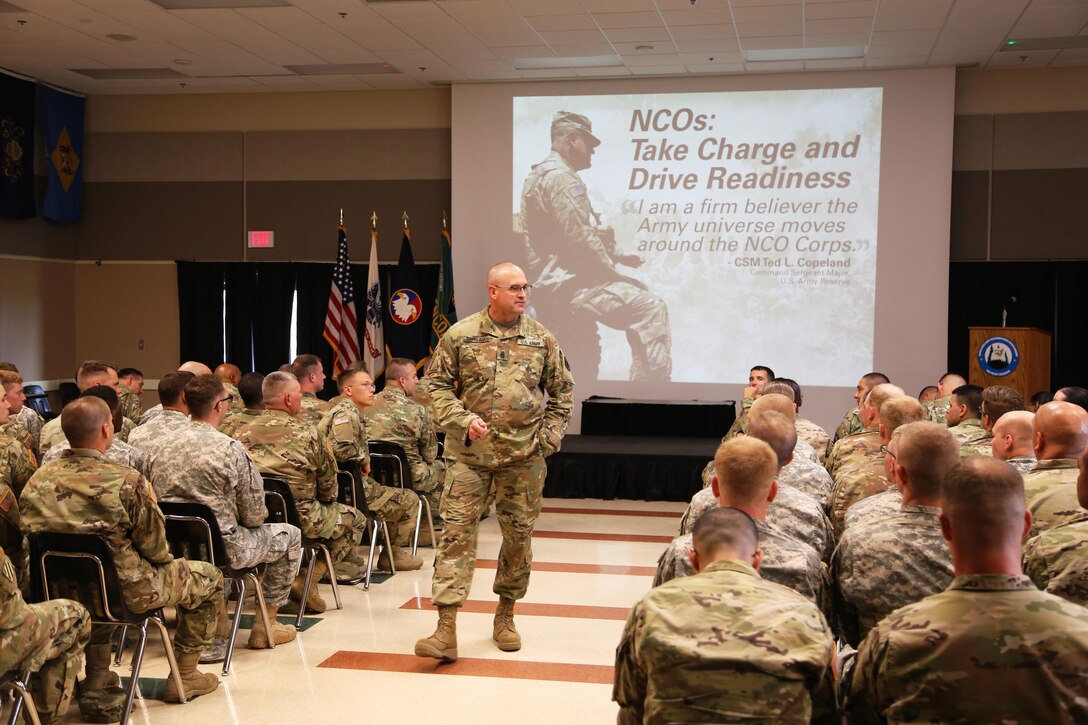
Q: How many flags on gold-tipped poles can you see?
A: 4